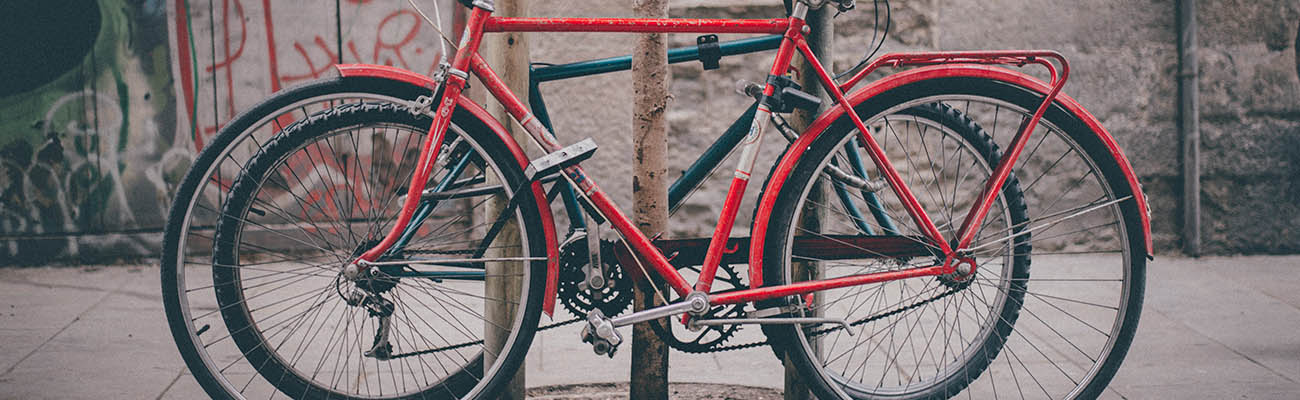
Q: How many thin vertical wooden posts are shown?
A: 3